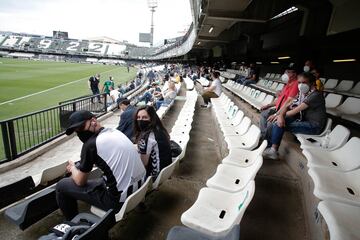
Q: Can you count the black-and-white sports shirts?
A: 2